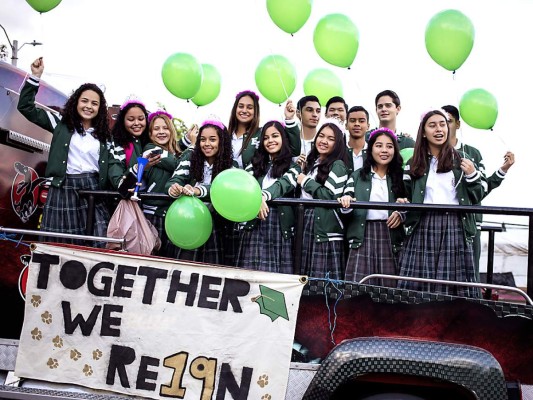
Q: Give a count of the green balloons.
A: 12